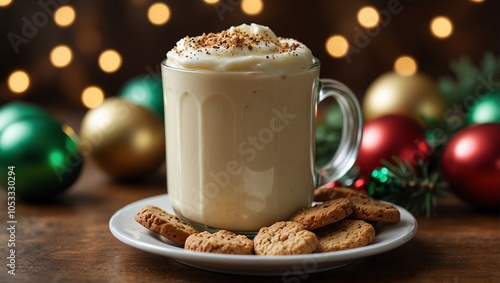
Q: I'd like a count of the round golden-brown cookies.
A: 7